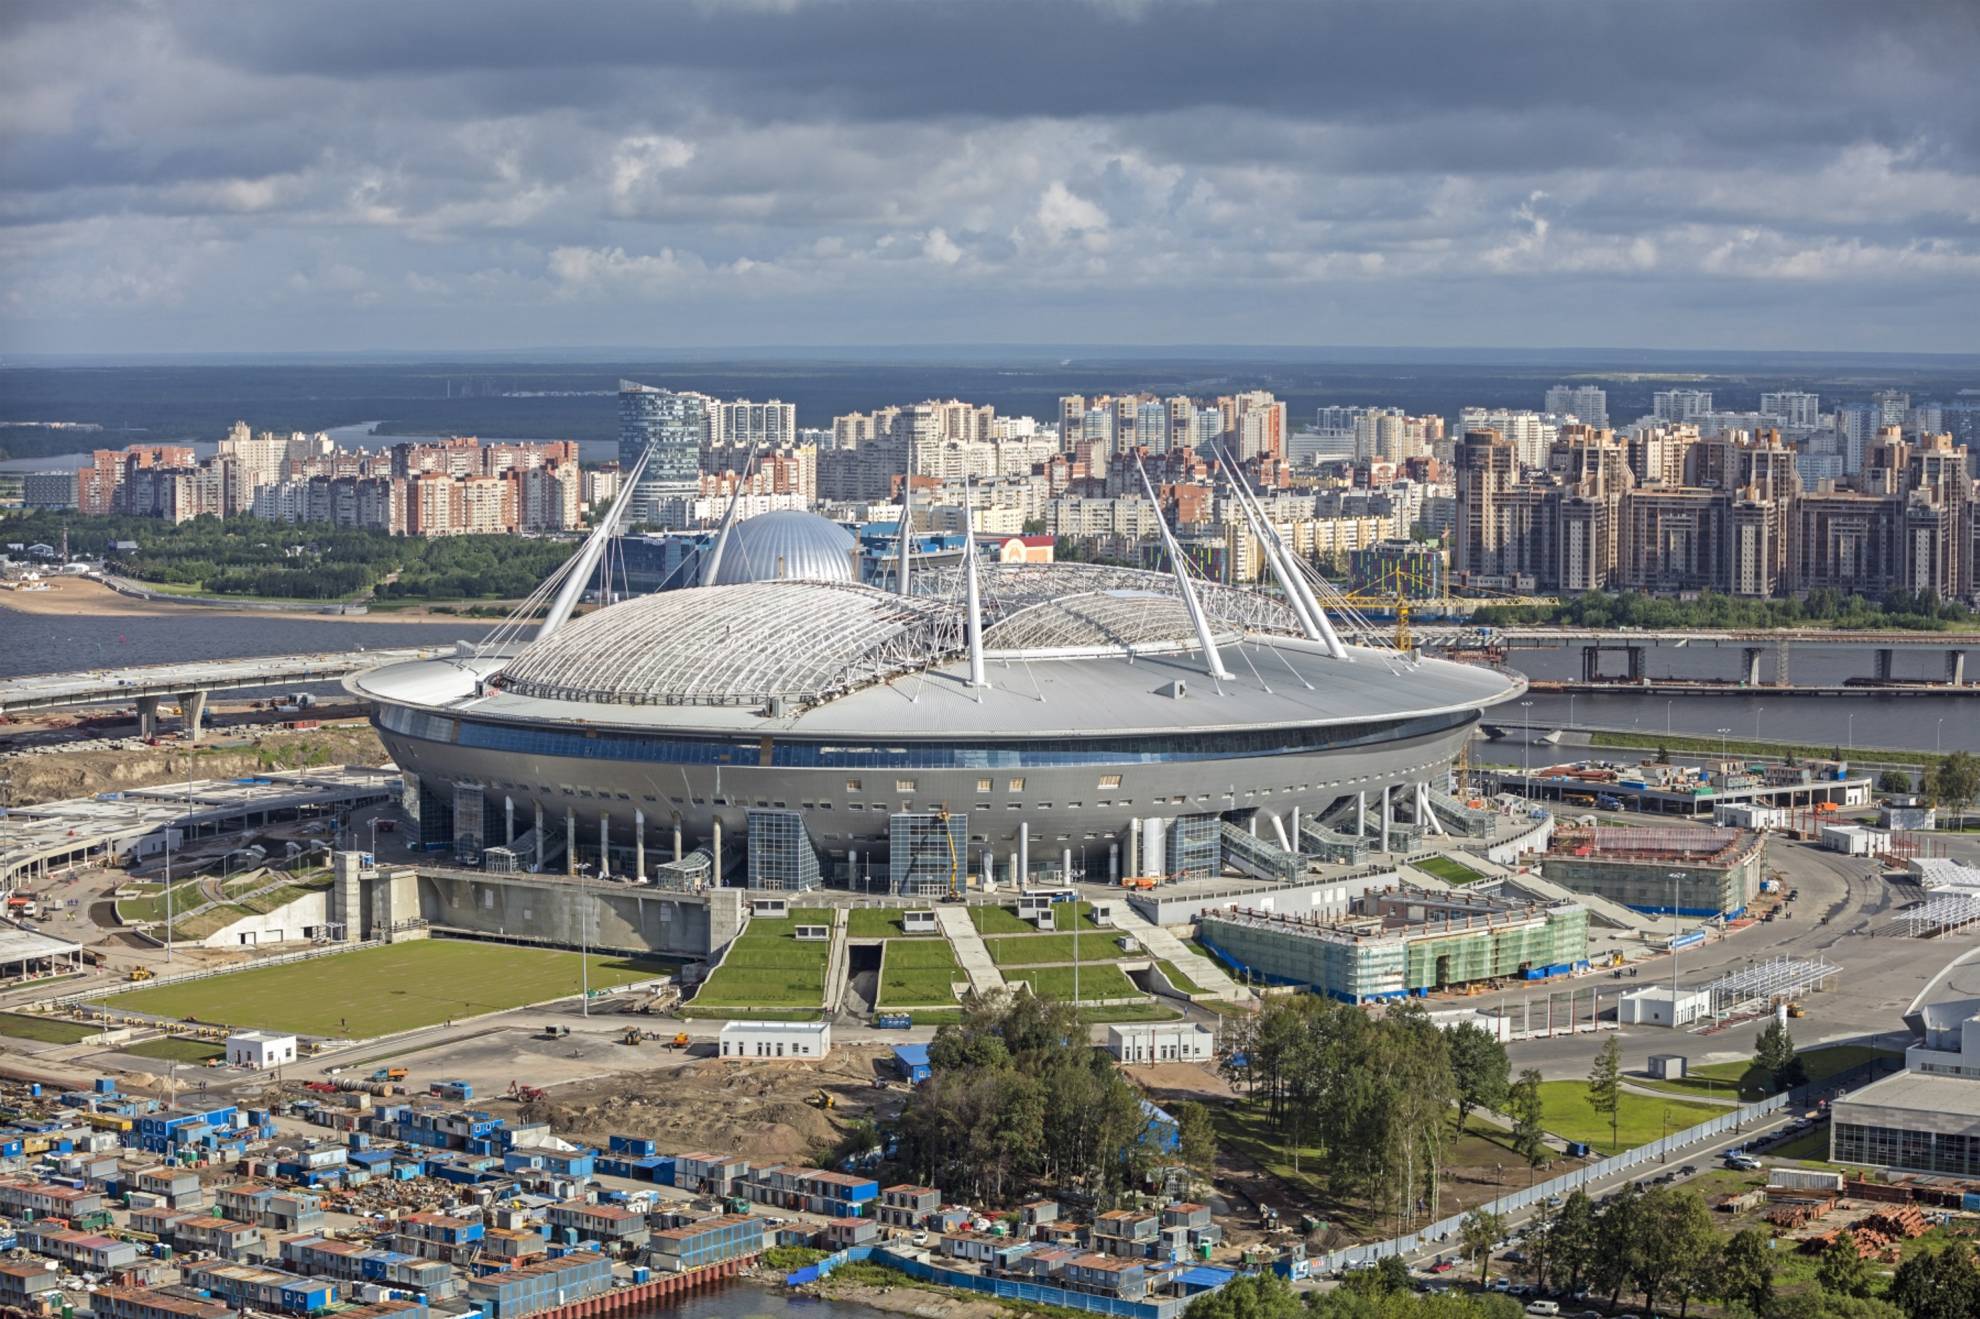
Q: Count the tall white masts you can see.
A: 8